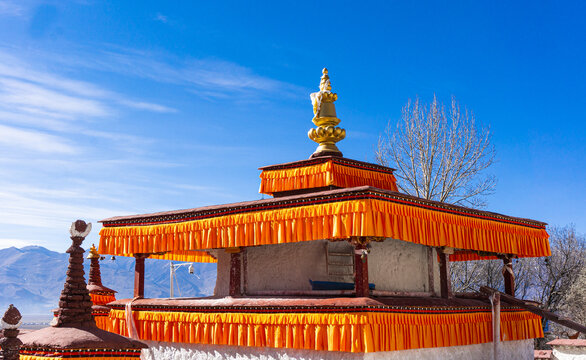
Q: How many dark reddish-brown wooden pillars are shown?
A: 5